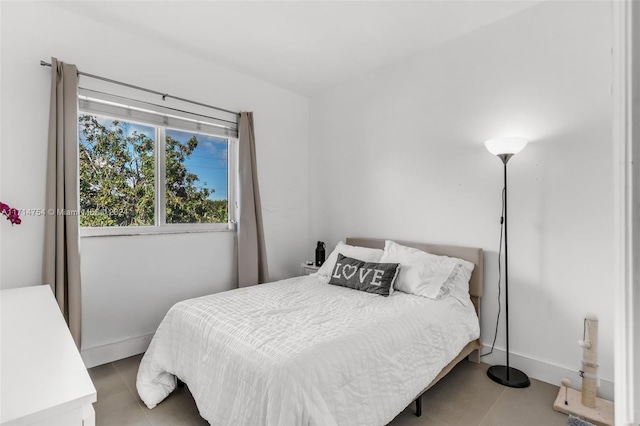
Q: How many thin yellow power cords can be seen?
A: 0